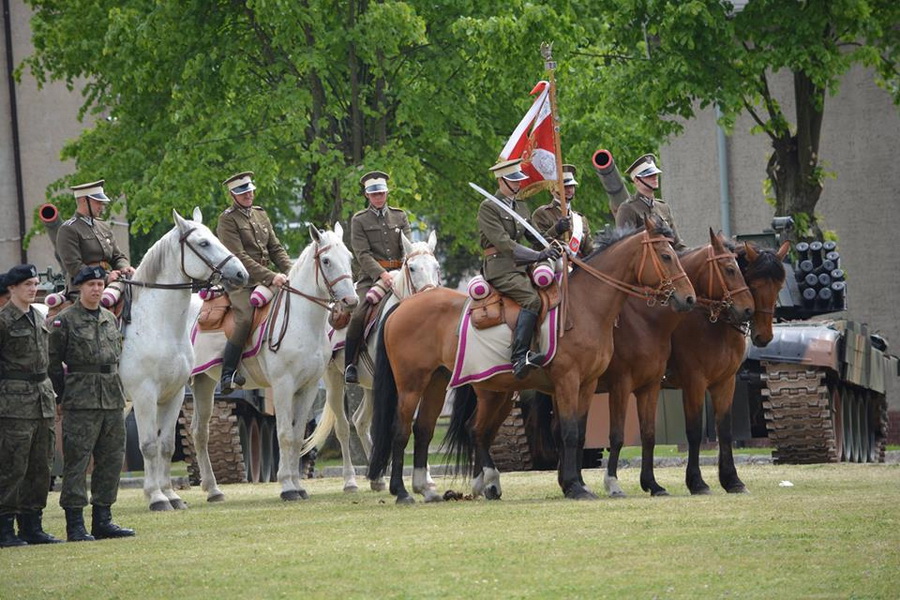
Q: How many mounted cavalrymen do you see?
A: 6